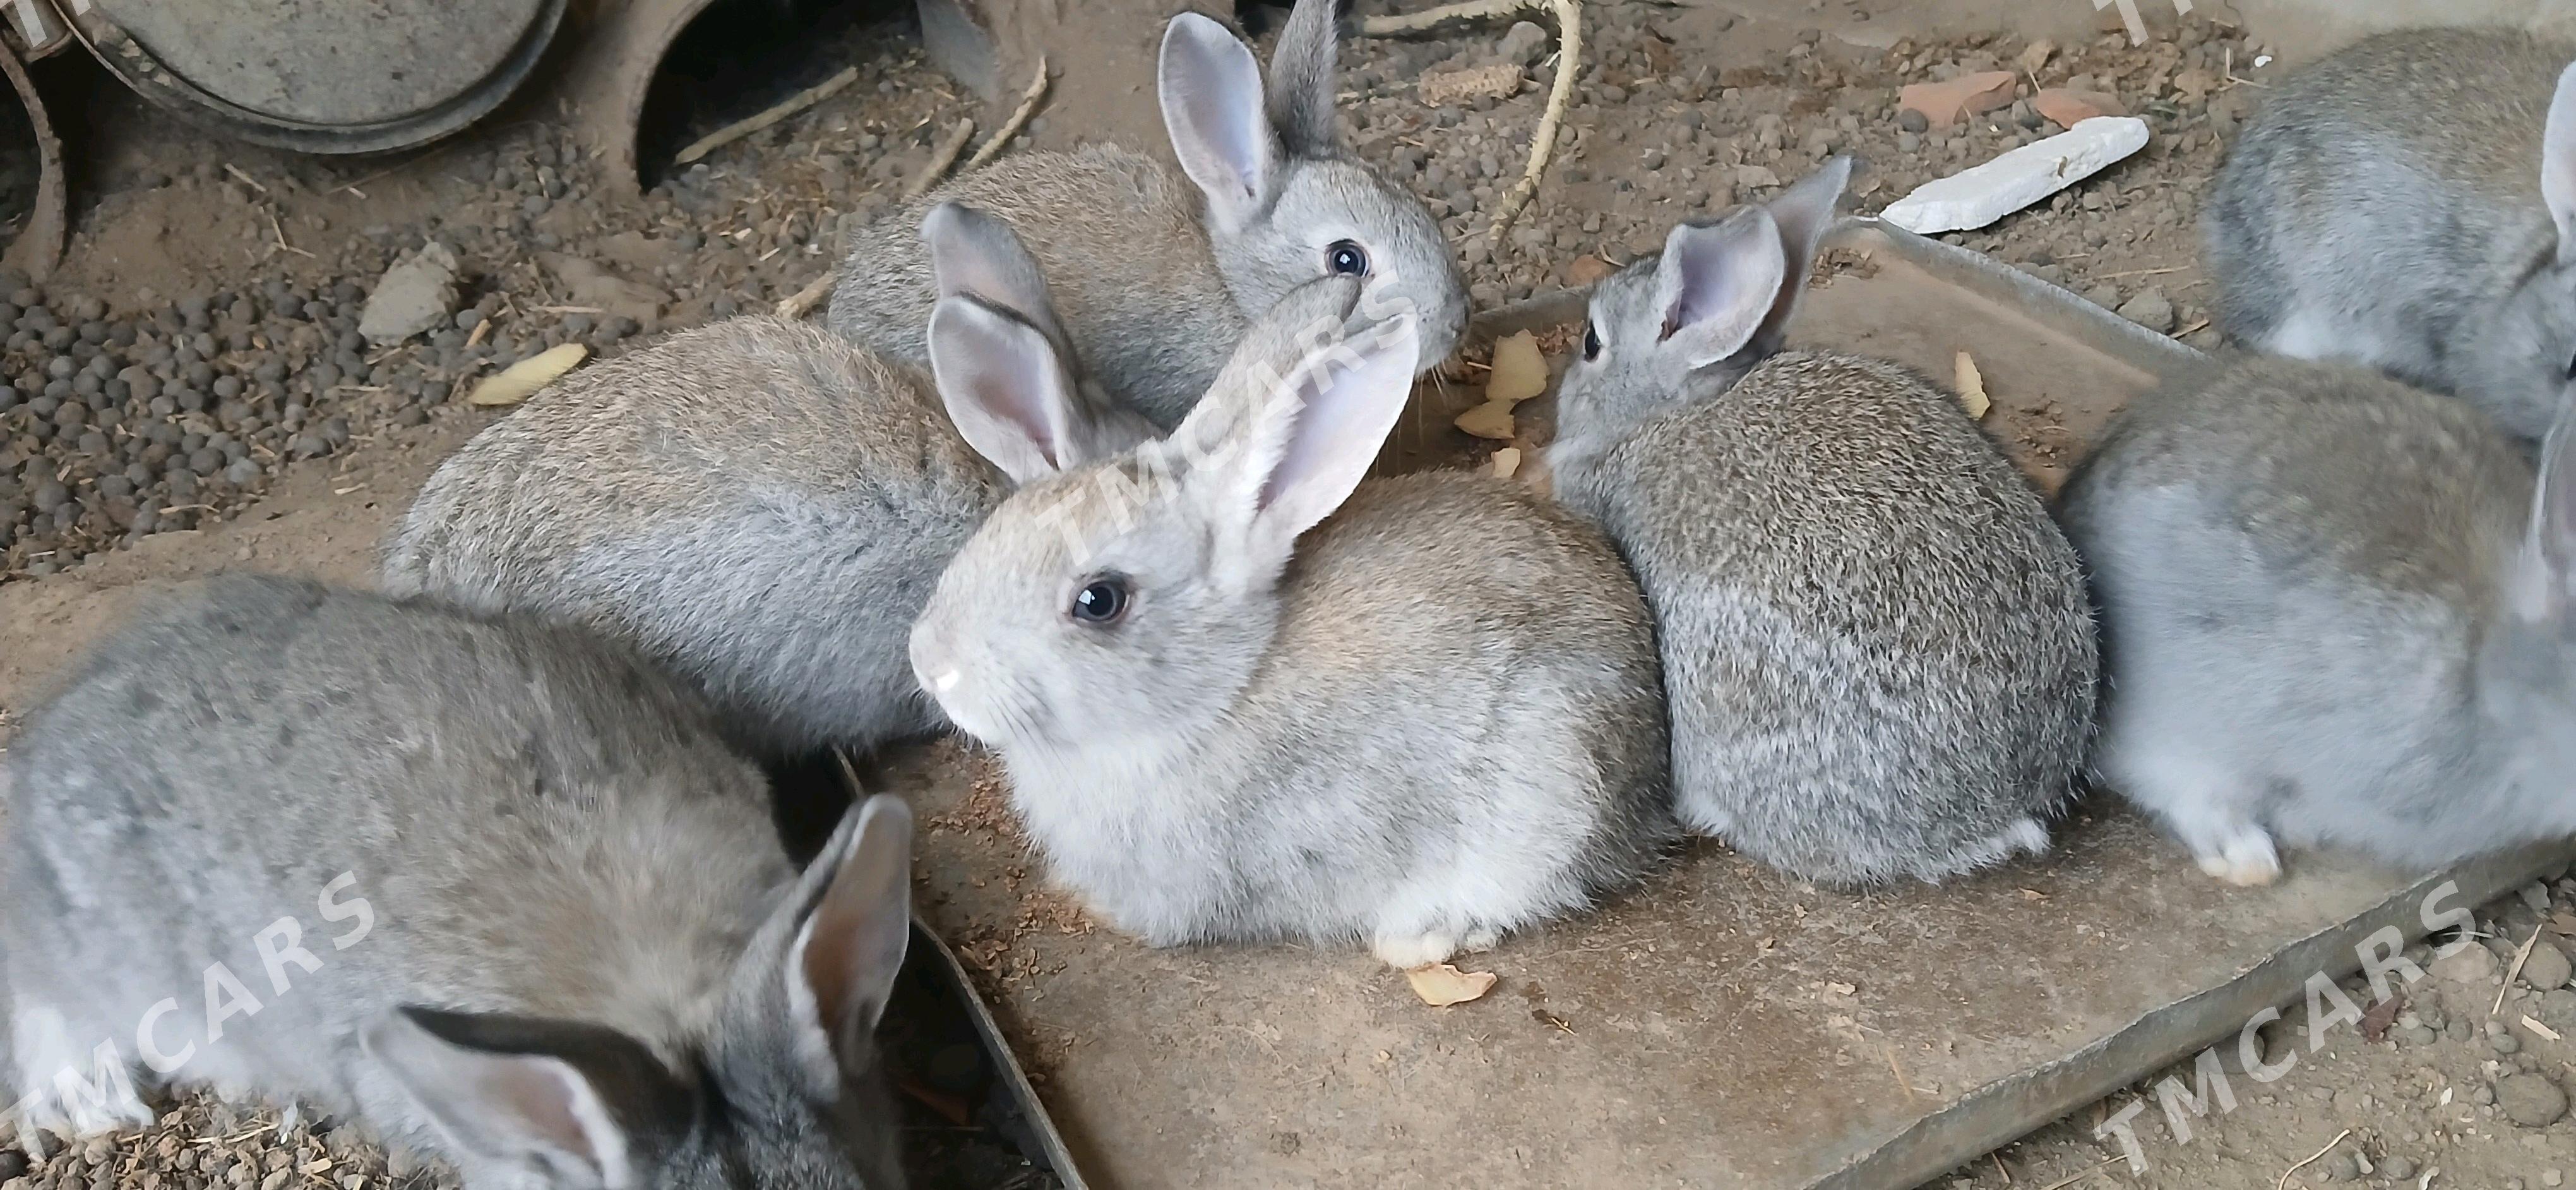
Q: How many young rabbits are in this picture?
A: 7